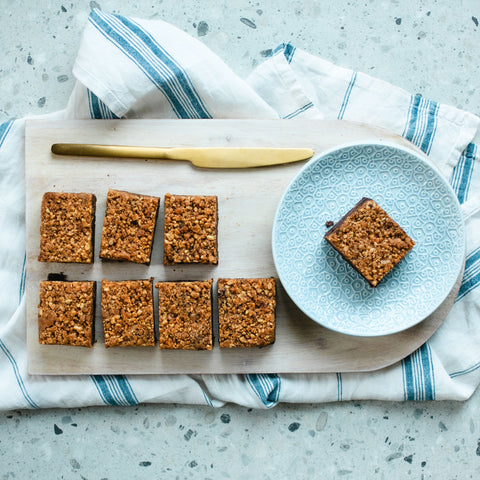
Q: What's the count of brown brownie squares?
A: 8